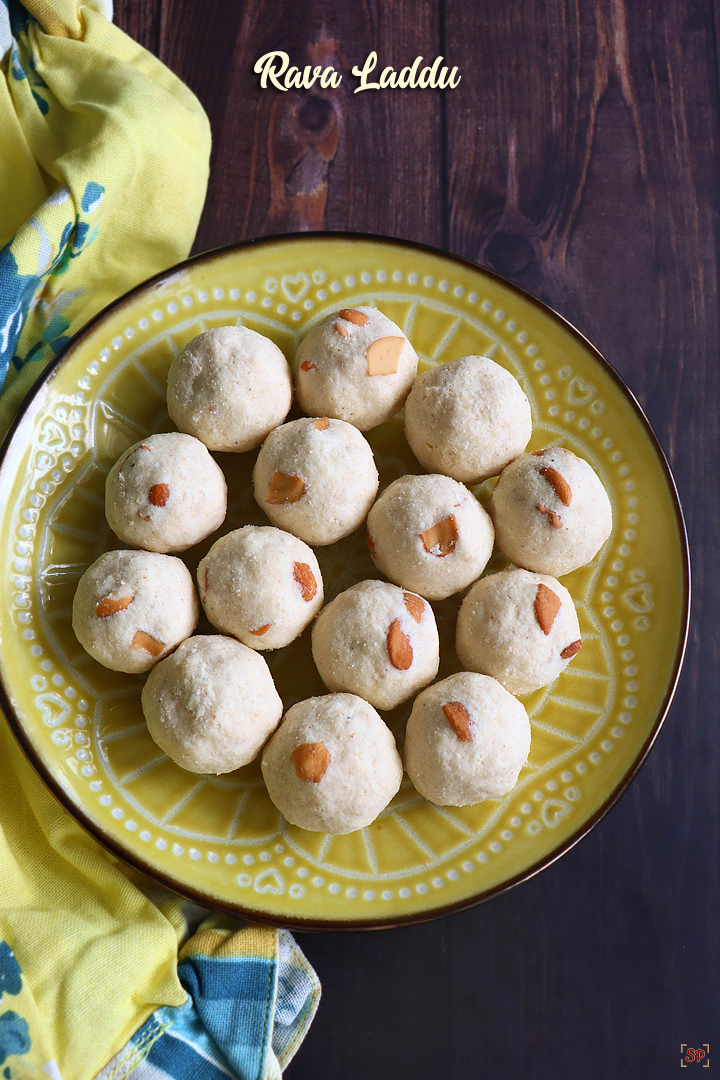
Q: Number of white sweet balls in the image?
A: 14